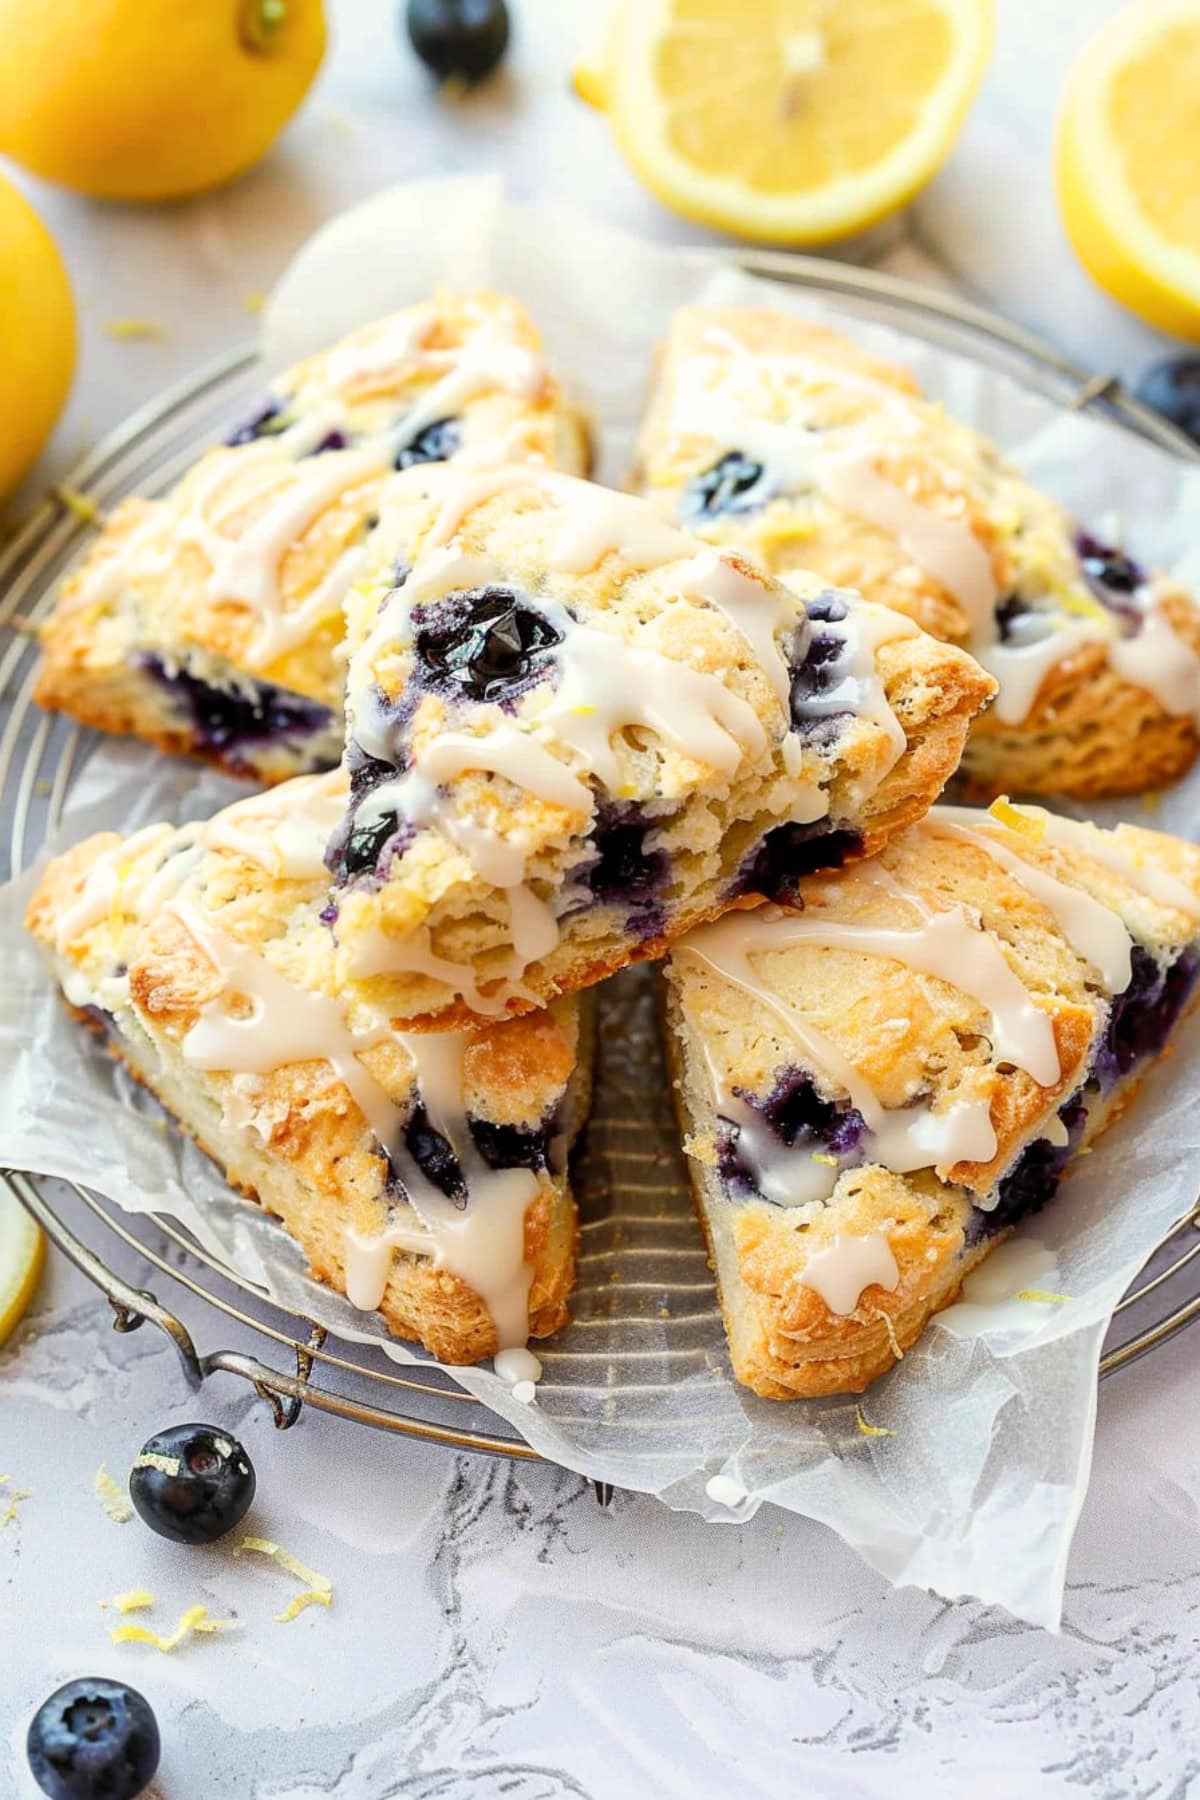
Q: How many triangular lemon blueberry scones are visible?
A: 5